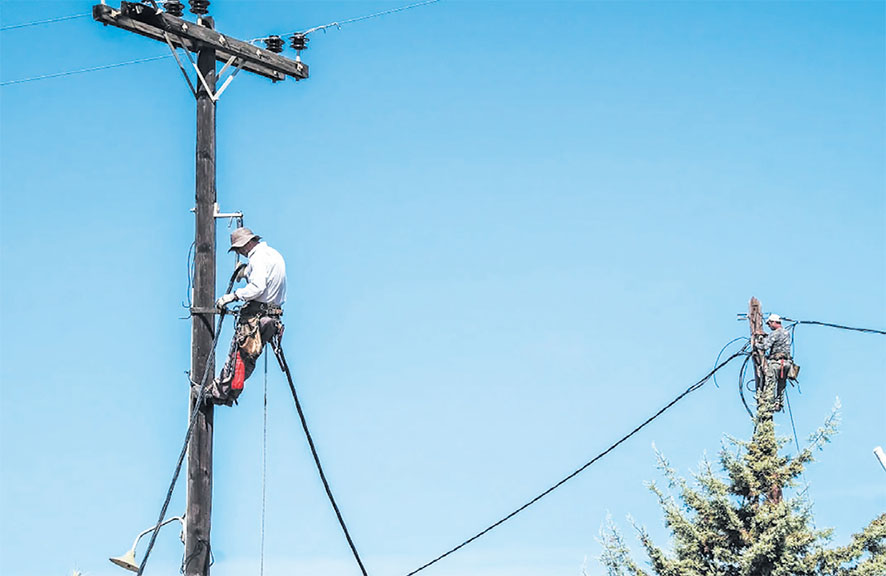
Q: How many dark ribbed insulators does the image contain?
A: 4